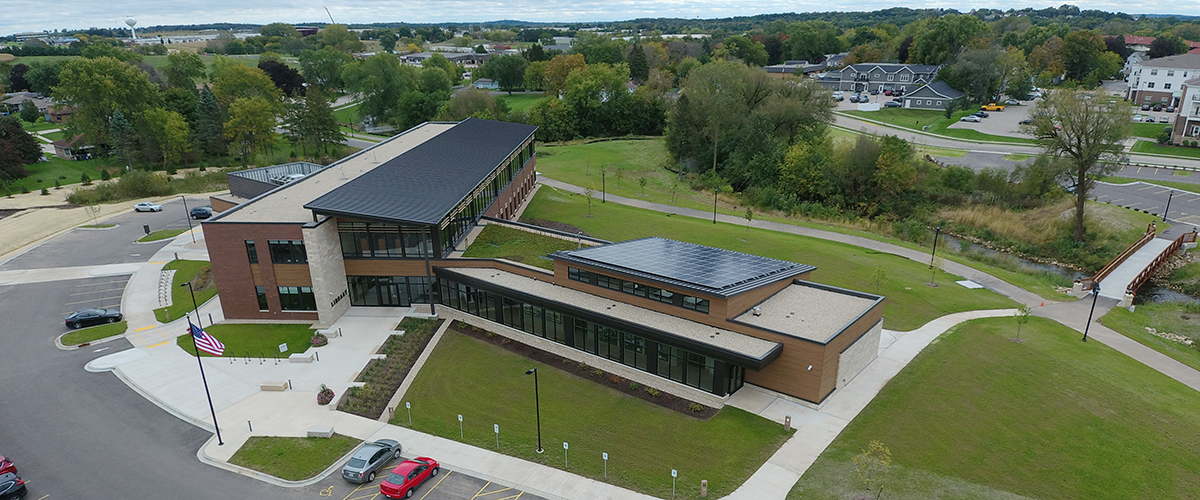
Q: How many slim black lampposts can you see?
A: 8